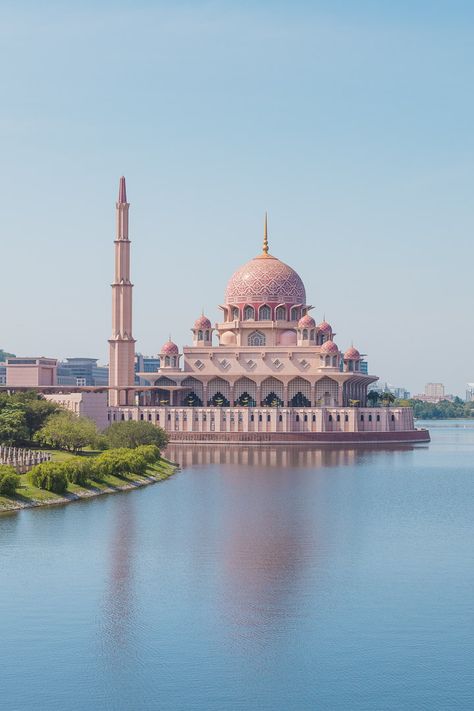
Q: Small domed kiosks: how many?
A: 6